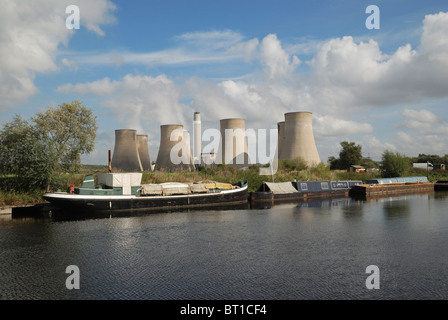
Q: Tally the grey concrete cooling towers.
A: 7